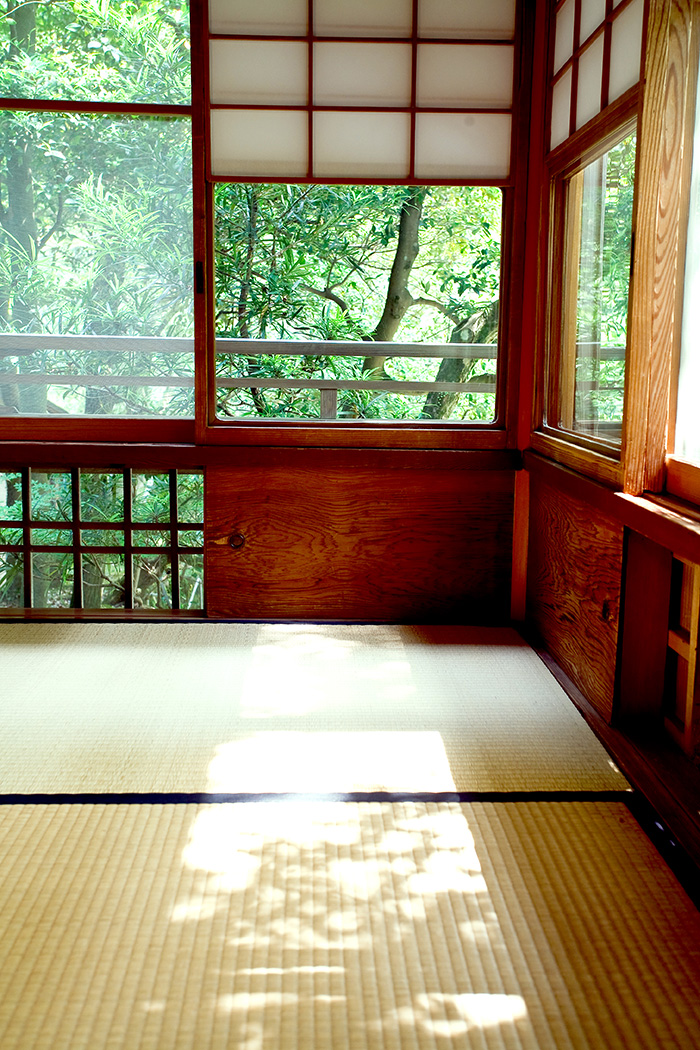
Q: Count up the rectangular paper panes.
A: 15